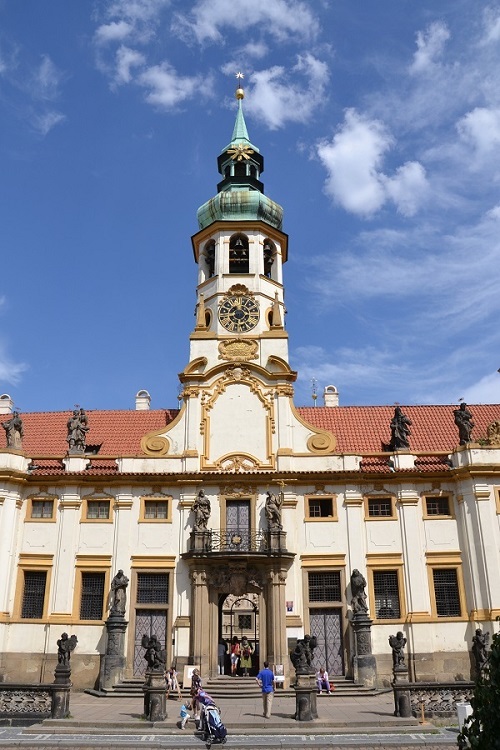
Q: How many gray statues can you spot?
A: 13